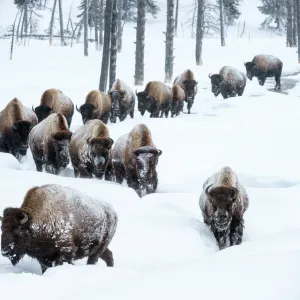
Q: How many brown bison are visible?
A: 14